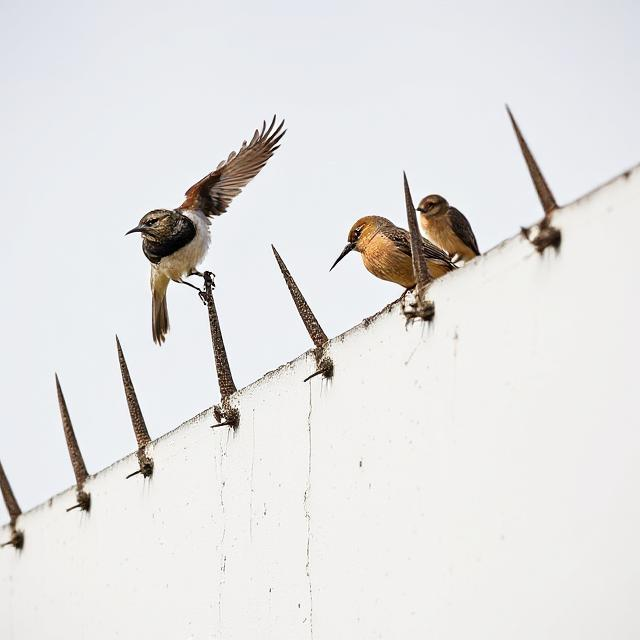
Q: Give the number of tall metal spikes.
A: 7